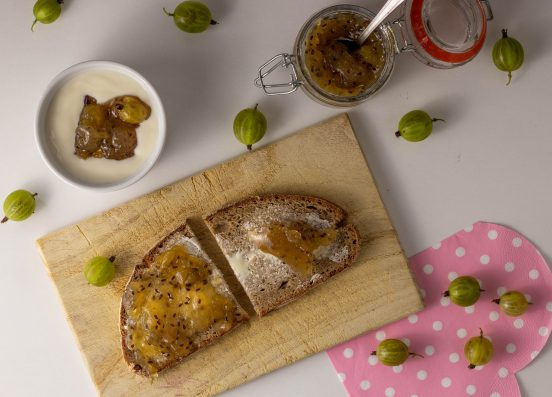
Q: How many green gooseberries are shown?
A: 11